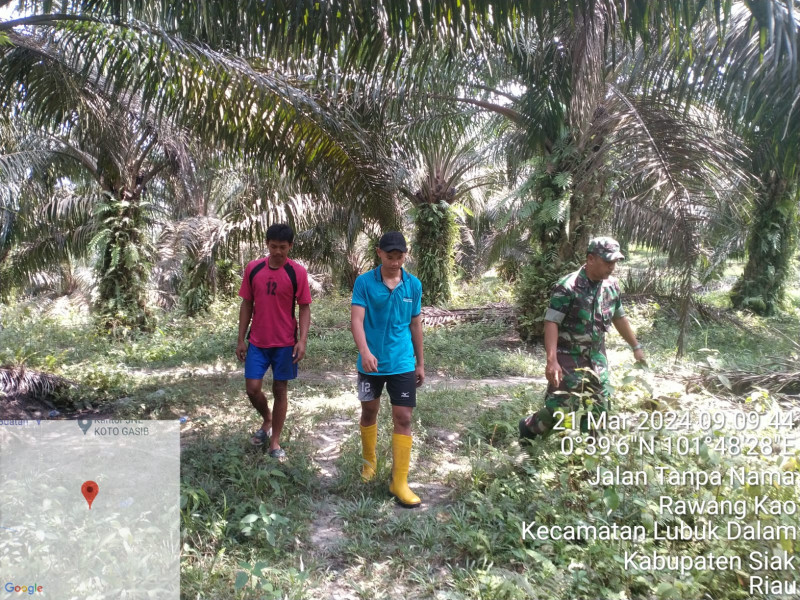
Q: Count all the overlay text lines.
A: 7